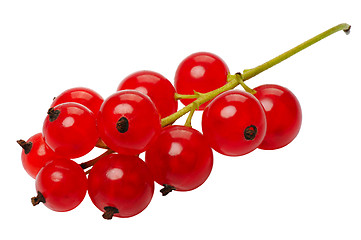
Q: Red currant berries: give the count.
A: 11